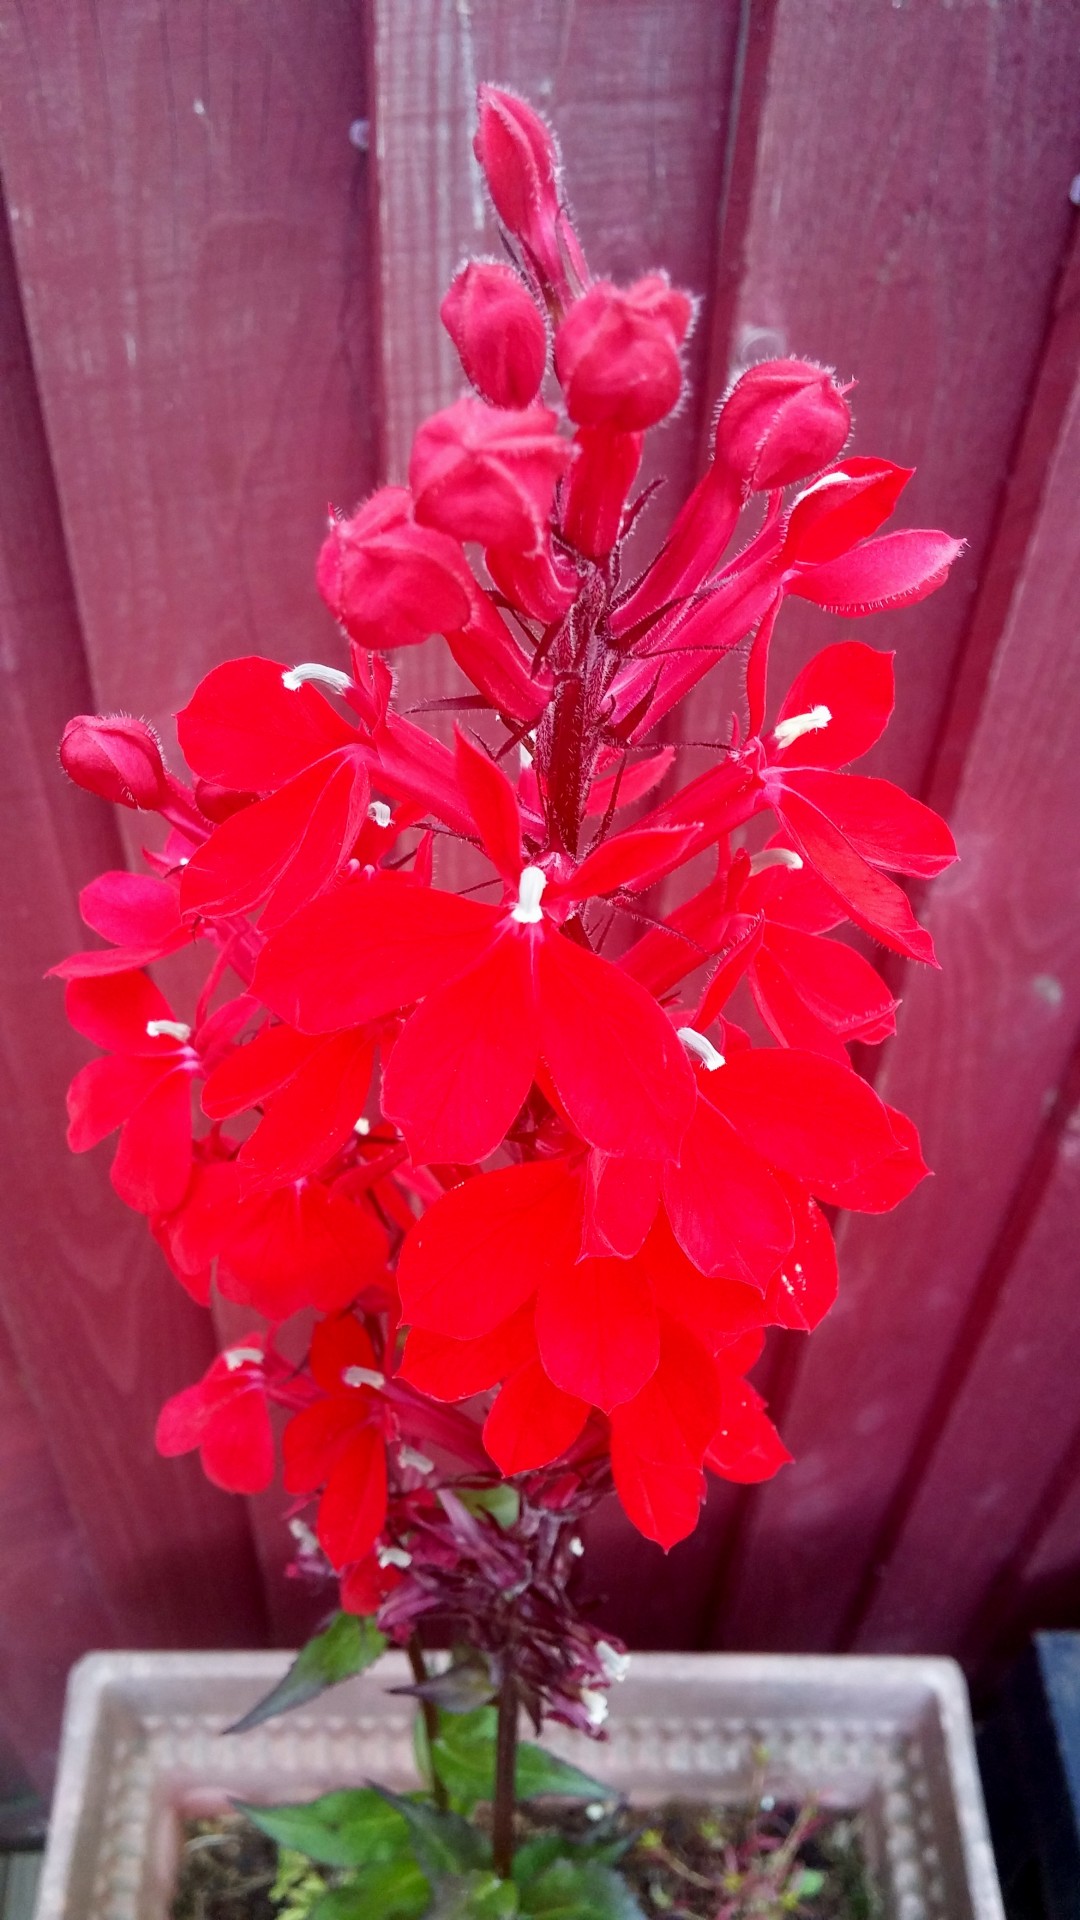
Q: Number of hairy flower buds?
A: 7